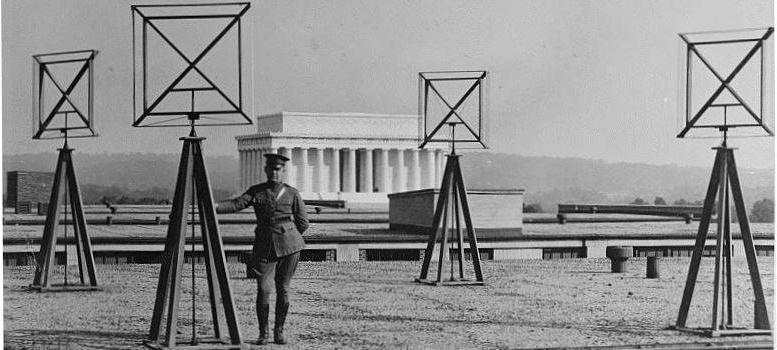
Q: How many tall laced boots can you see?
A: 2